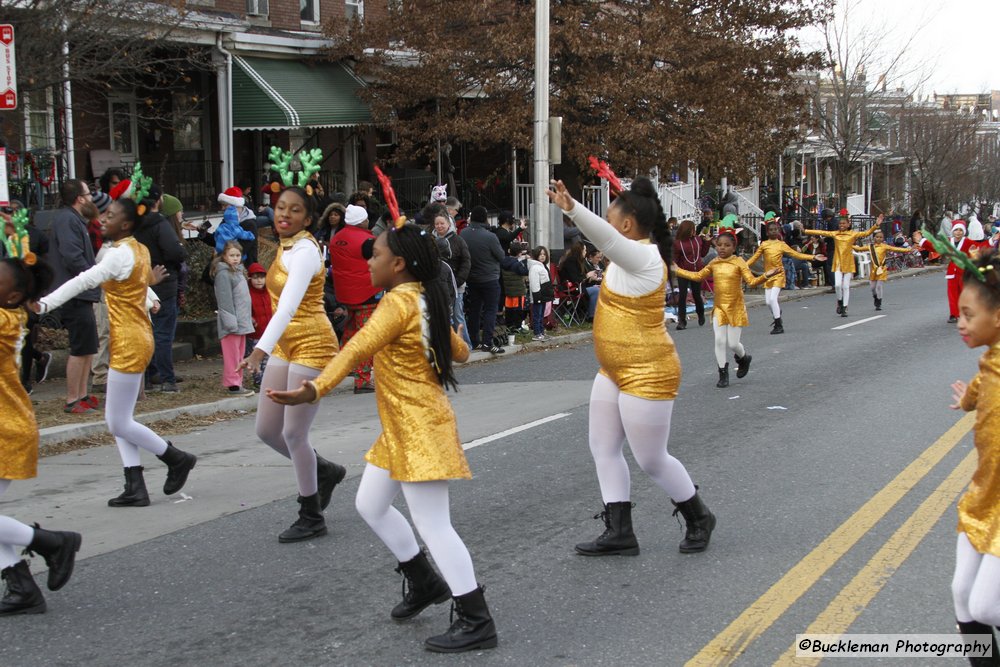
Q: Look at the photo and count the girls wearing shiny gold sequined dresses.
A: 10